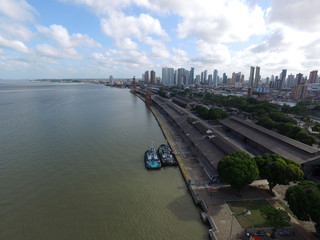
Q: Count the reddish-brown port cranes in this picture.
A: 2